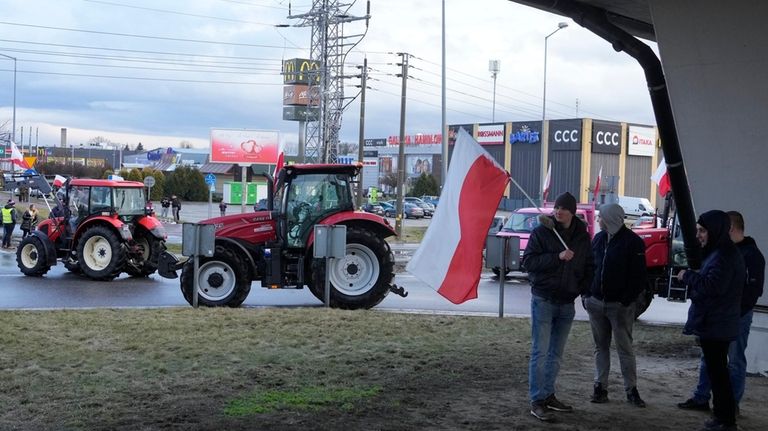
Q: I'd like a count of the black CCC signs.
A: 2